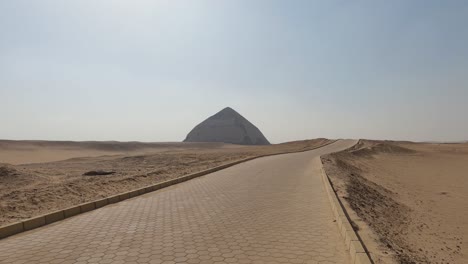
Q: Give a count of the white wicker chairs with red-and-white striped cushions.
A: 0